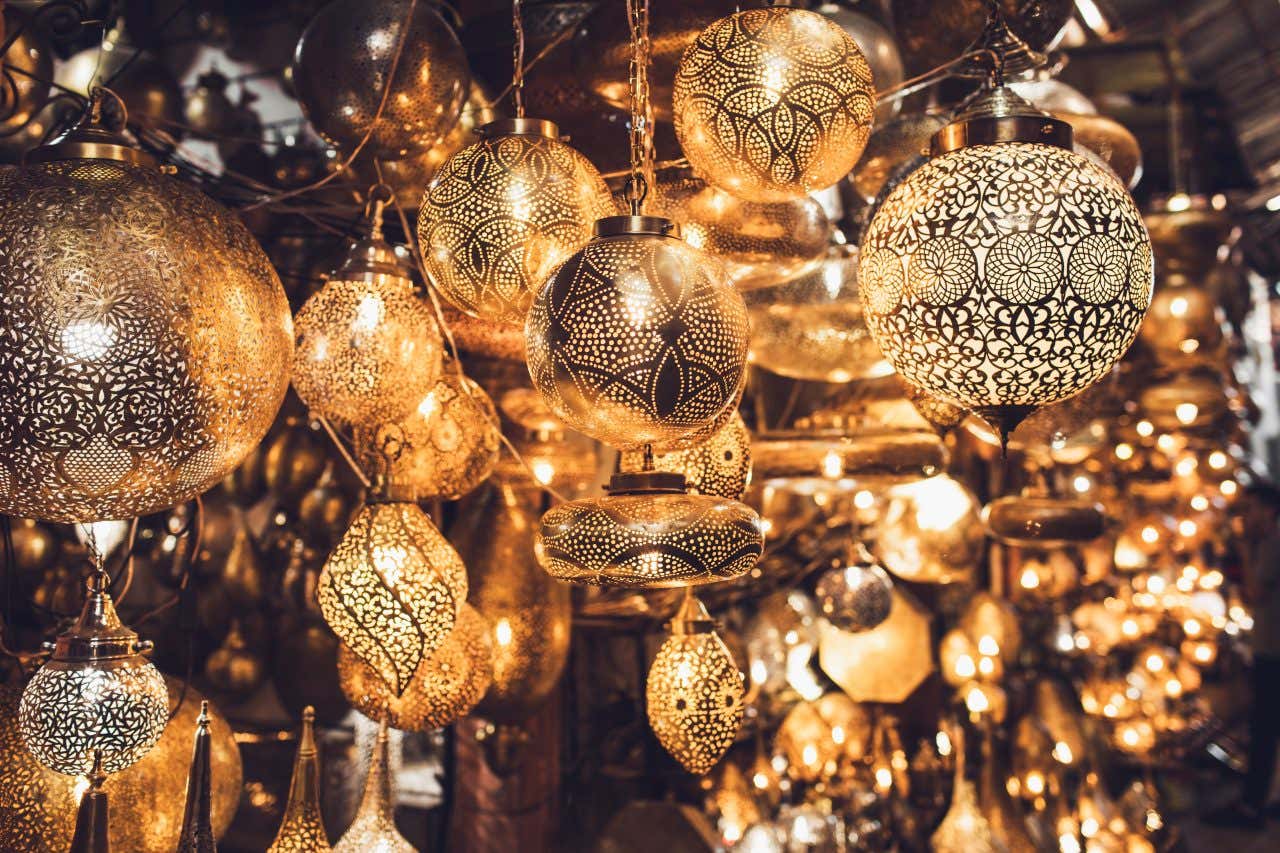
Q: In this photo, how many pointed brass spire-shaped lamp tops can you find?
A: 4